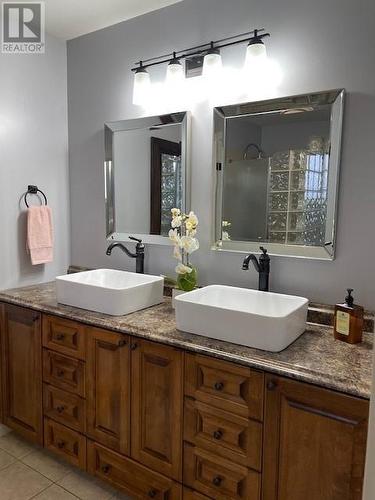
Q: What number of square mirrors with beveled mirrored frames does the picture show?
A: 2